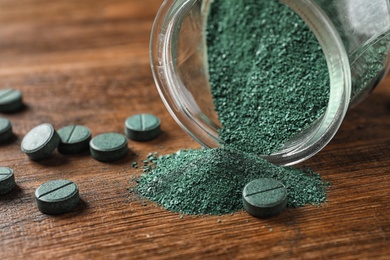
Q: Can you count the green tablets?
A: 9